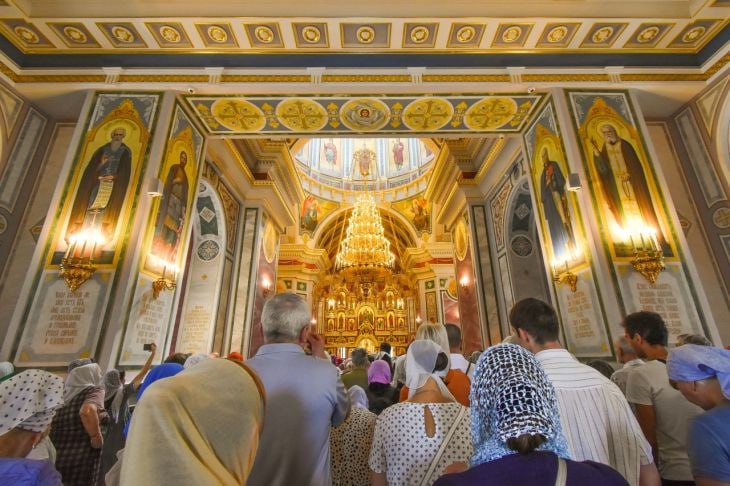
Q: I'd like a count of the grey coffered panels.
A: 15